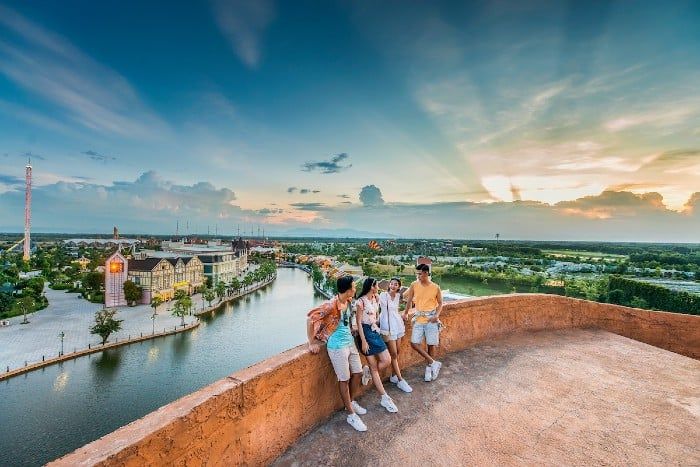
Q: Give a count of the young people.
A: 4